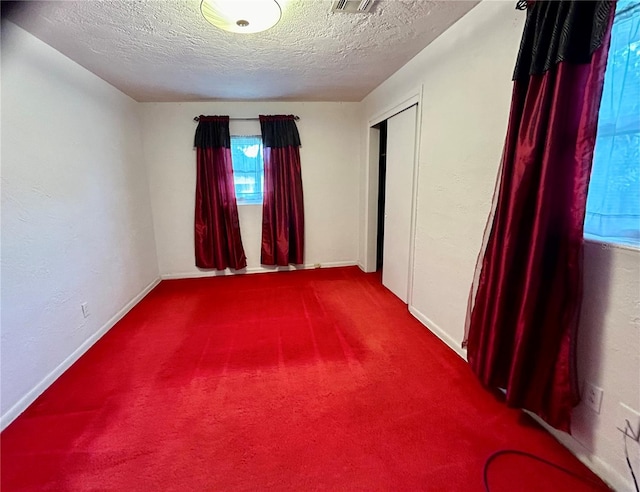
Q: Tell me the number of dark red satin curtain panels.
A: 3